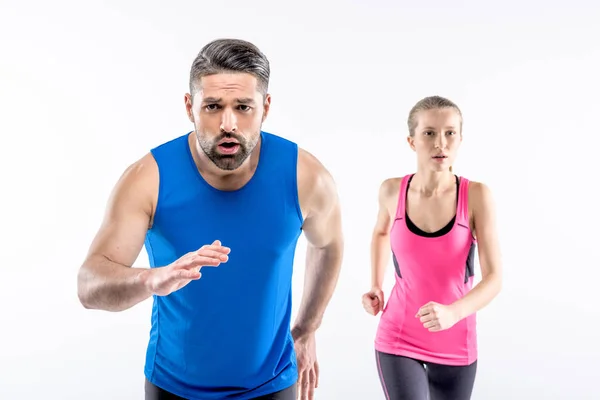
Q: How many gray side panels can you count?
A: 2